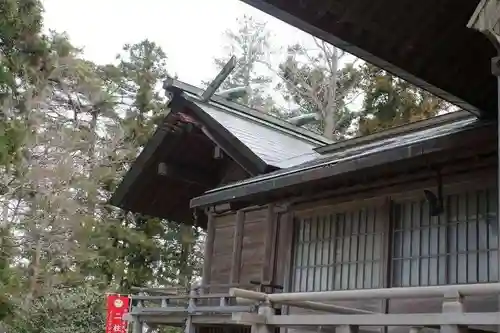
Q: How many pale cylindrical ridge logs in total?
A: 2